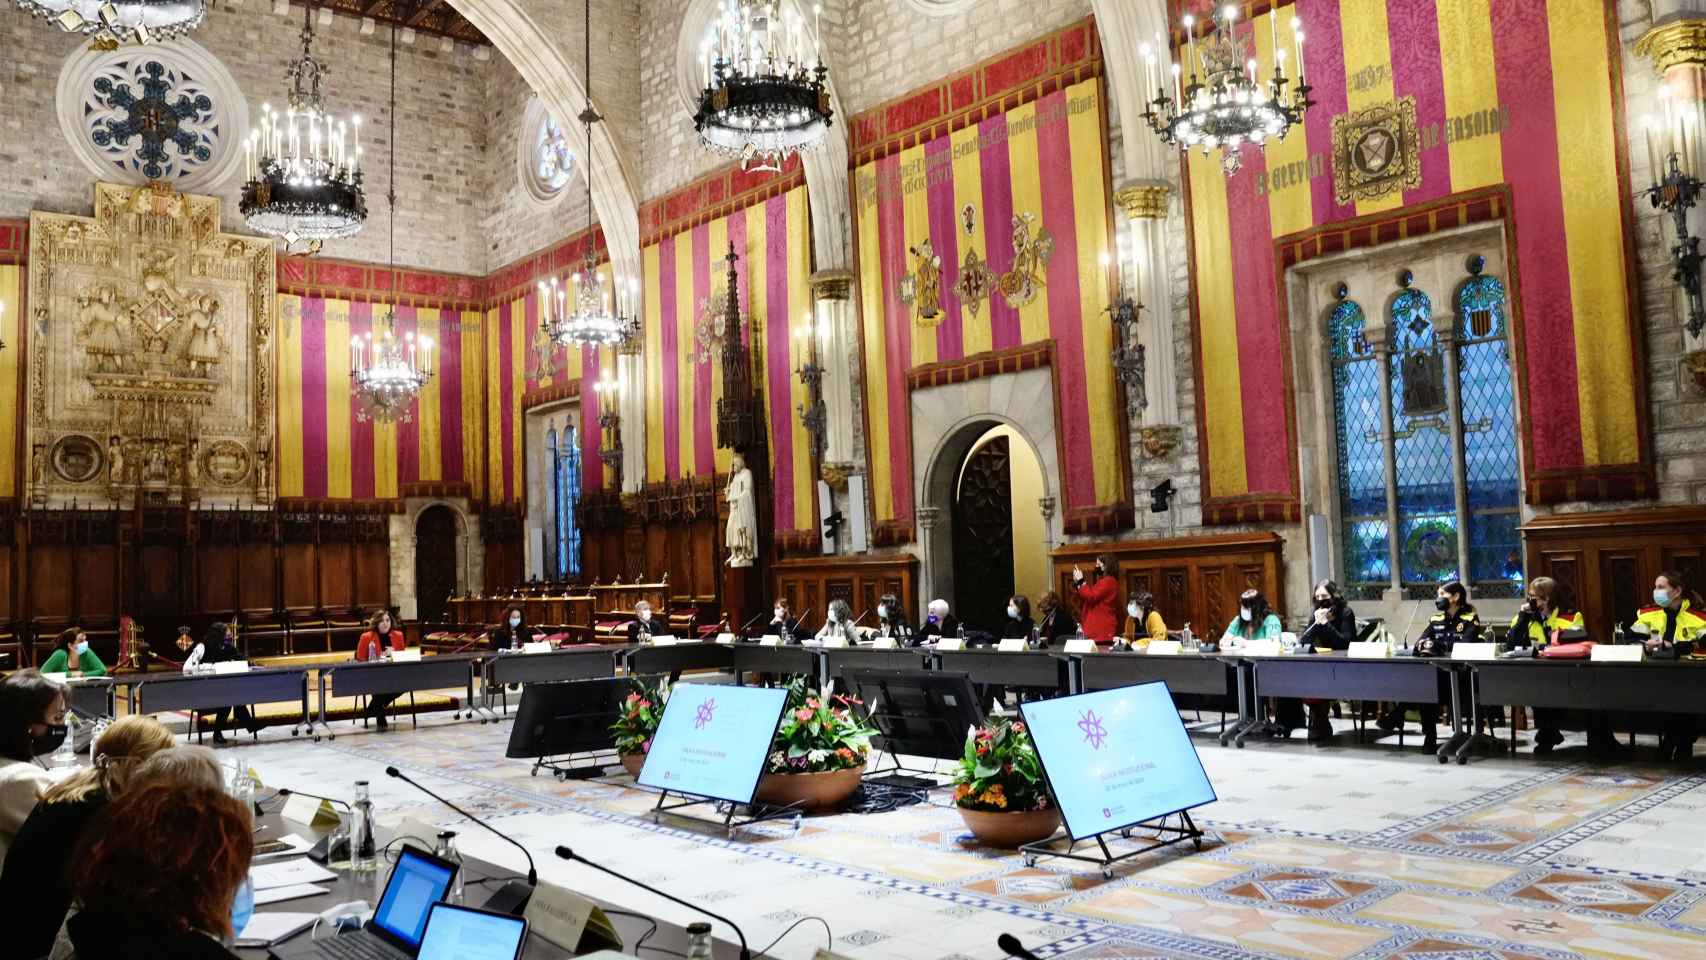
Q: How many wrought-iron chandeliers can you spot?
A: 6